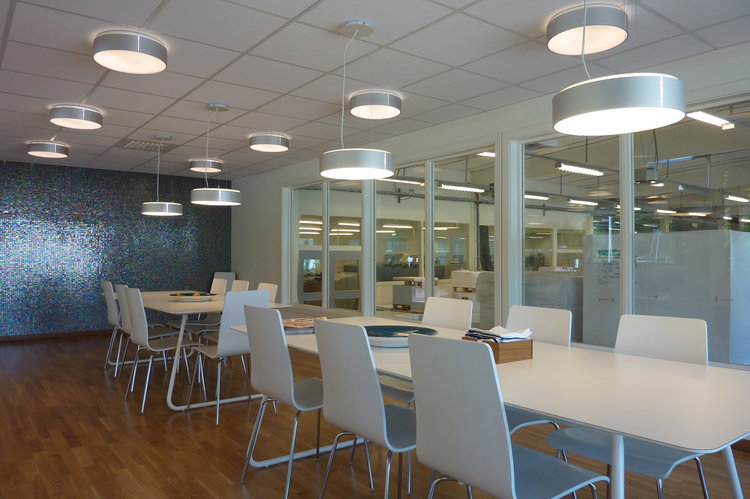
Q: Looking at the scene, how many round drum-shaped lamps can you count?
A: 11